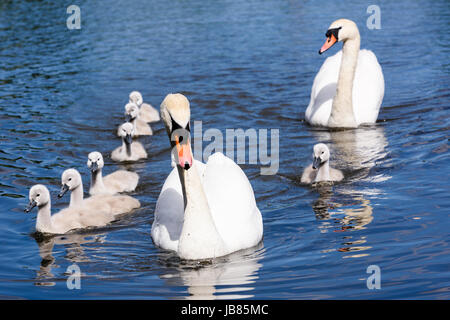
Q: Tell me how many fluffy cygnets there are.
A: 7